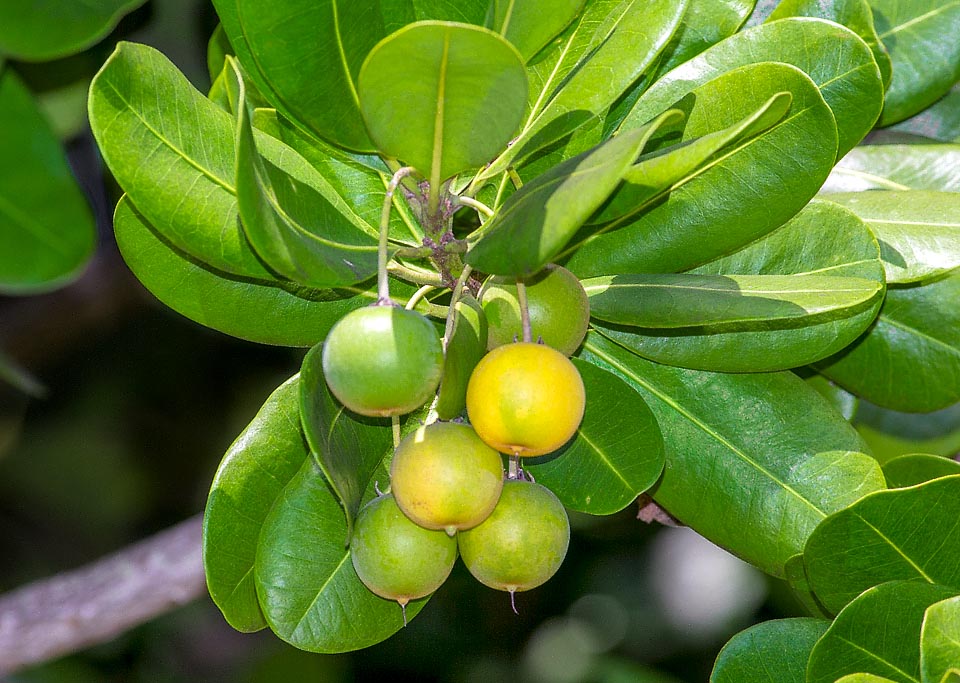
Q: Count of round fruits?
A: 6